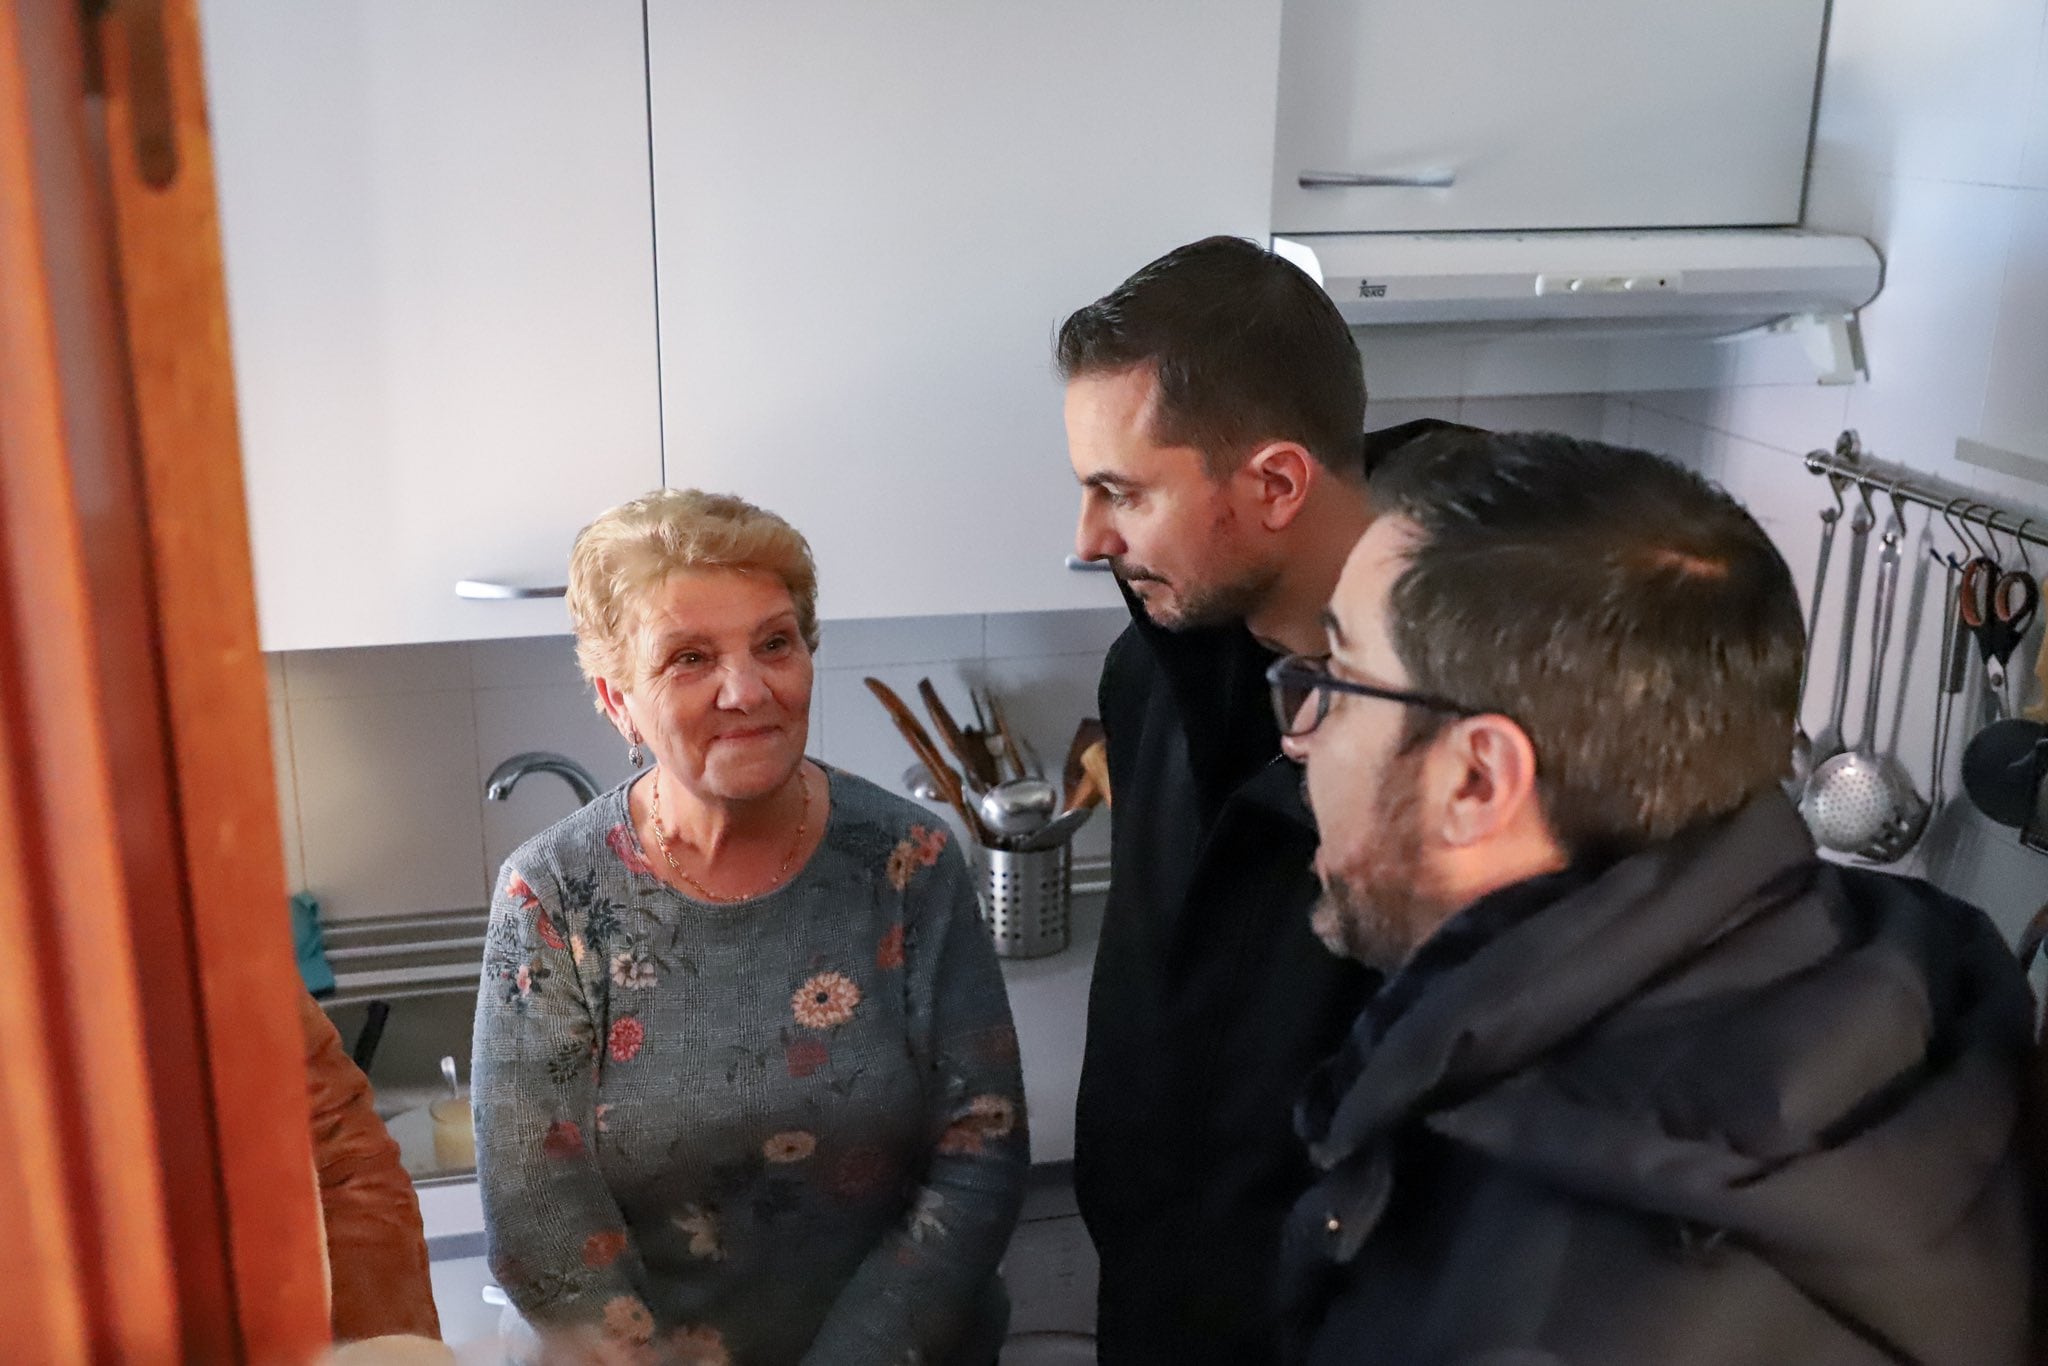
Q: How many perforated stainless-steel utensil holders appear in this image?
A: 1